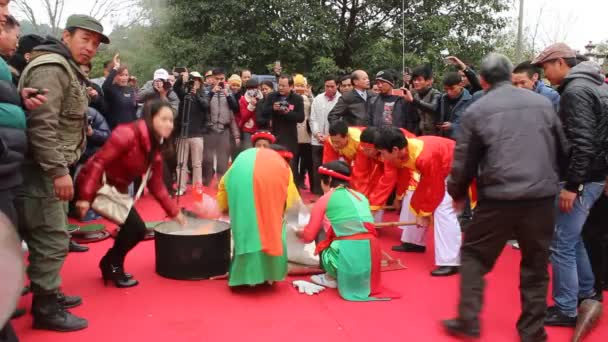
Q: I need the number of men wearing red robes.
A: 3